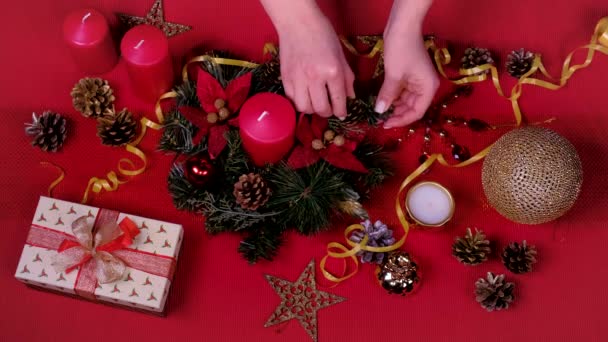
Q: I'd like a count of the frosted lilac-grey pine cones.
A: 1